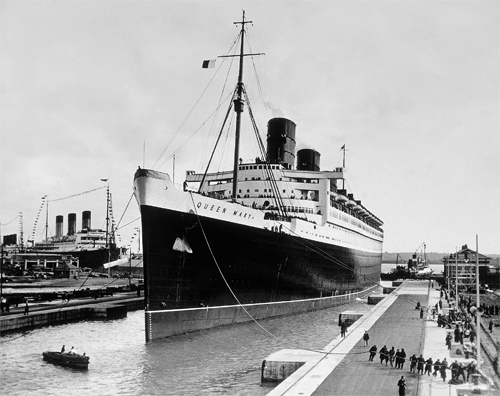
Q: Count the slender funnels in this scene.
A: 3